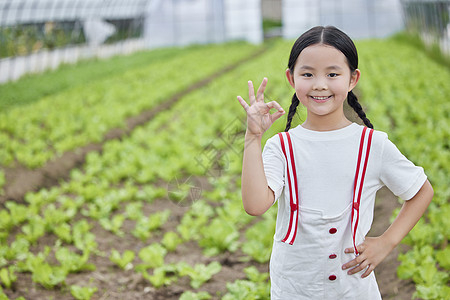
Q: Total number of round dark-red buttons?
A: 3